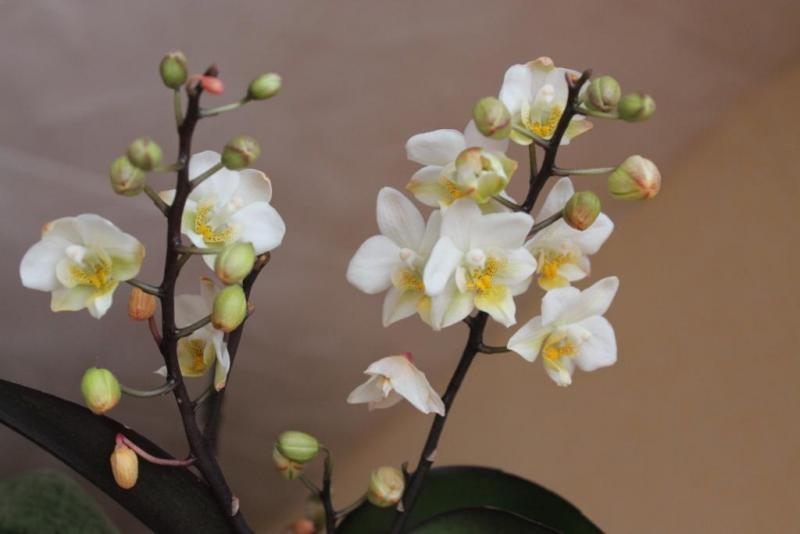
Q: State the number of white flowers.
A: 10